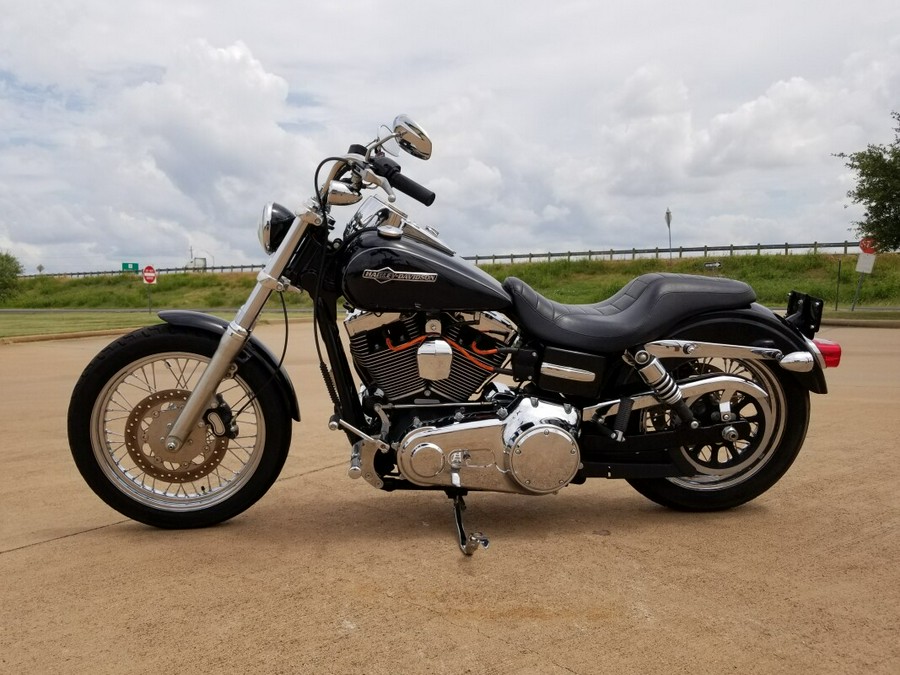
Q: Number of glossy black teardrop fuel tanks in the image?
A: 1